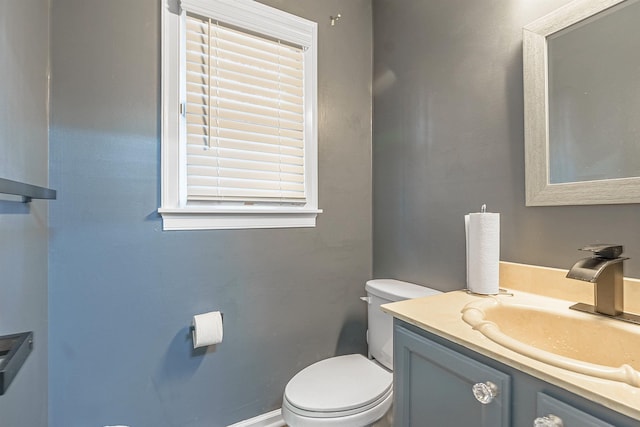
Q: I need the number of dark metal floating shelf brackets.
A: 2